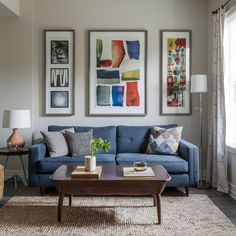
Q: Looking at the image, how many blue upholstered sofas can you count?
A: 1